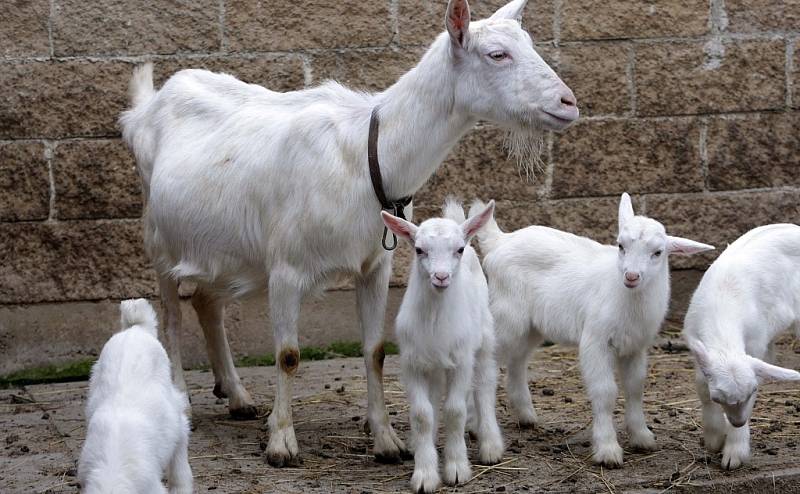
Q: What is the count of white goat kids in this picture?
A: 4